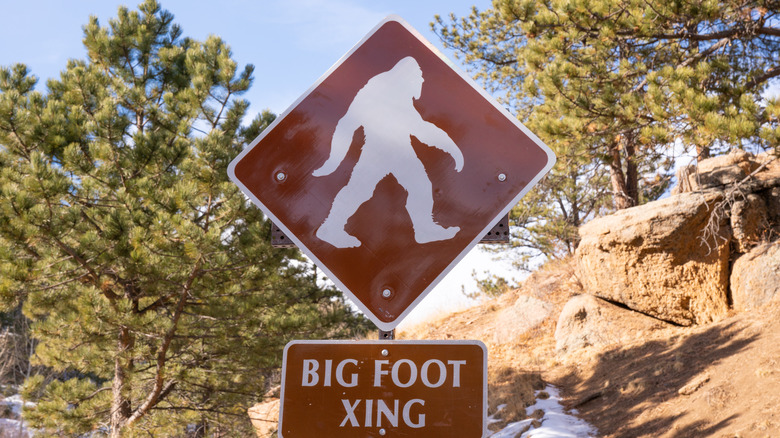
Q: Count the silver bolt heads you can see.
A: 5